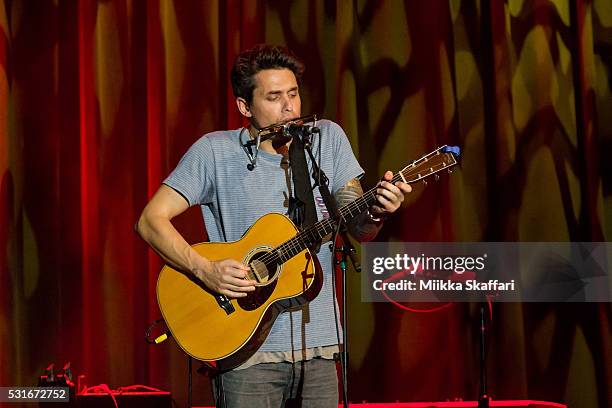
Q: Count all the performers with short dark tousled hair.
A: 1